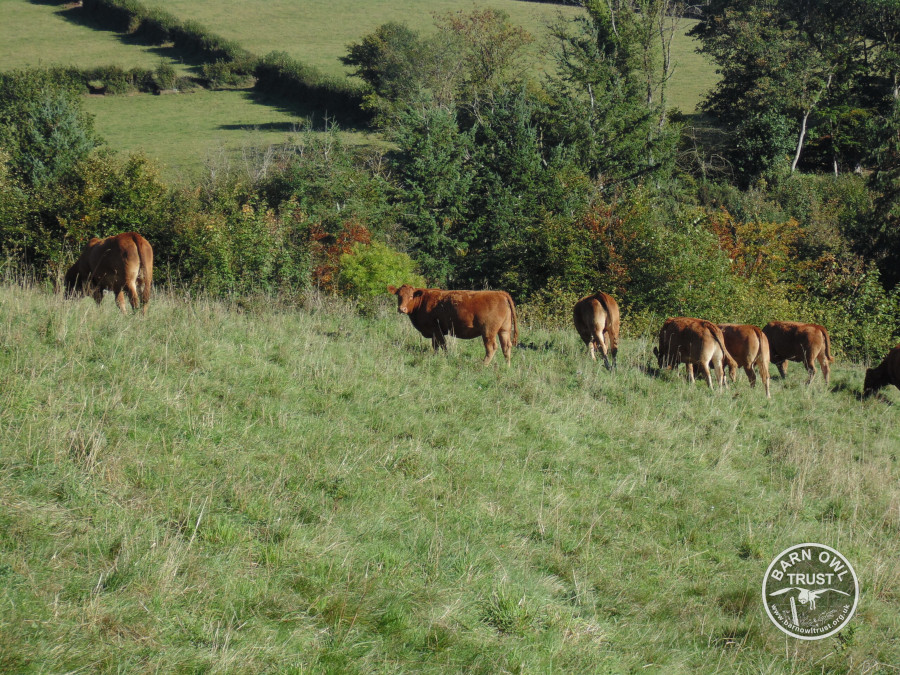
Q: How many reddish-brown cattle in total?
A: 7